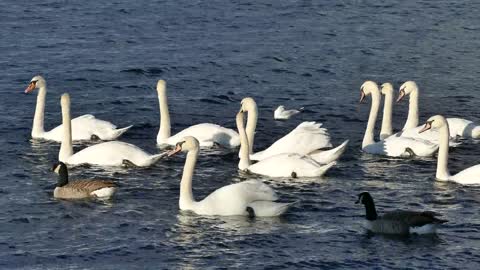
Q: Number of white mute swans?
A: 10